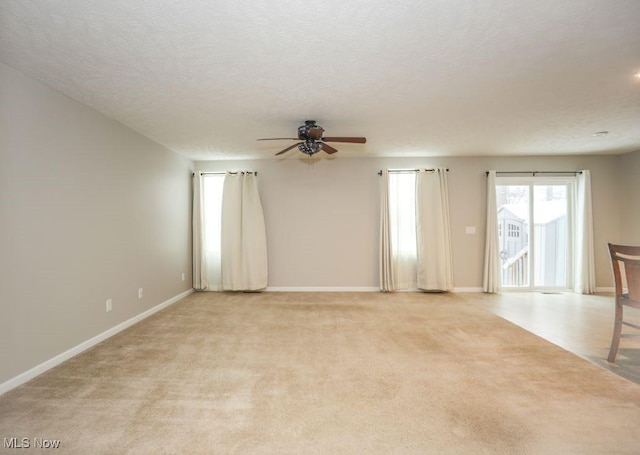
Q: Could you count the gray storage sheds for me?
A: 1